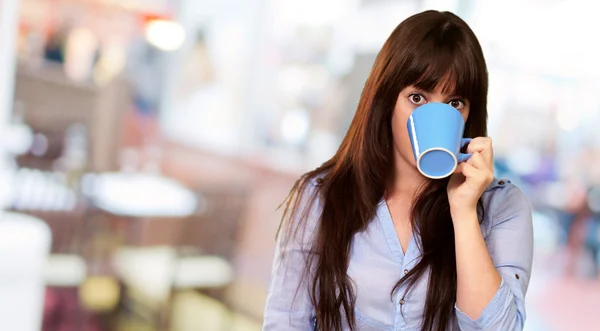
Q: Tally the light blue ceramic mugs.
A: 1